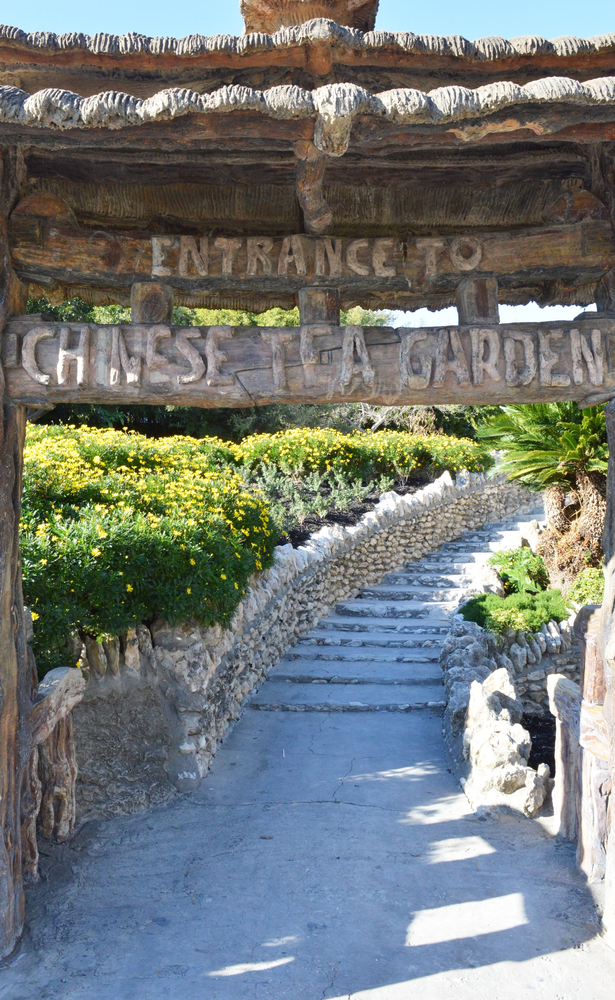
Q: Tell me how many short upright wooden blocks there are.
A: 3